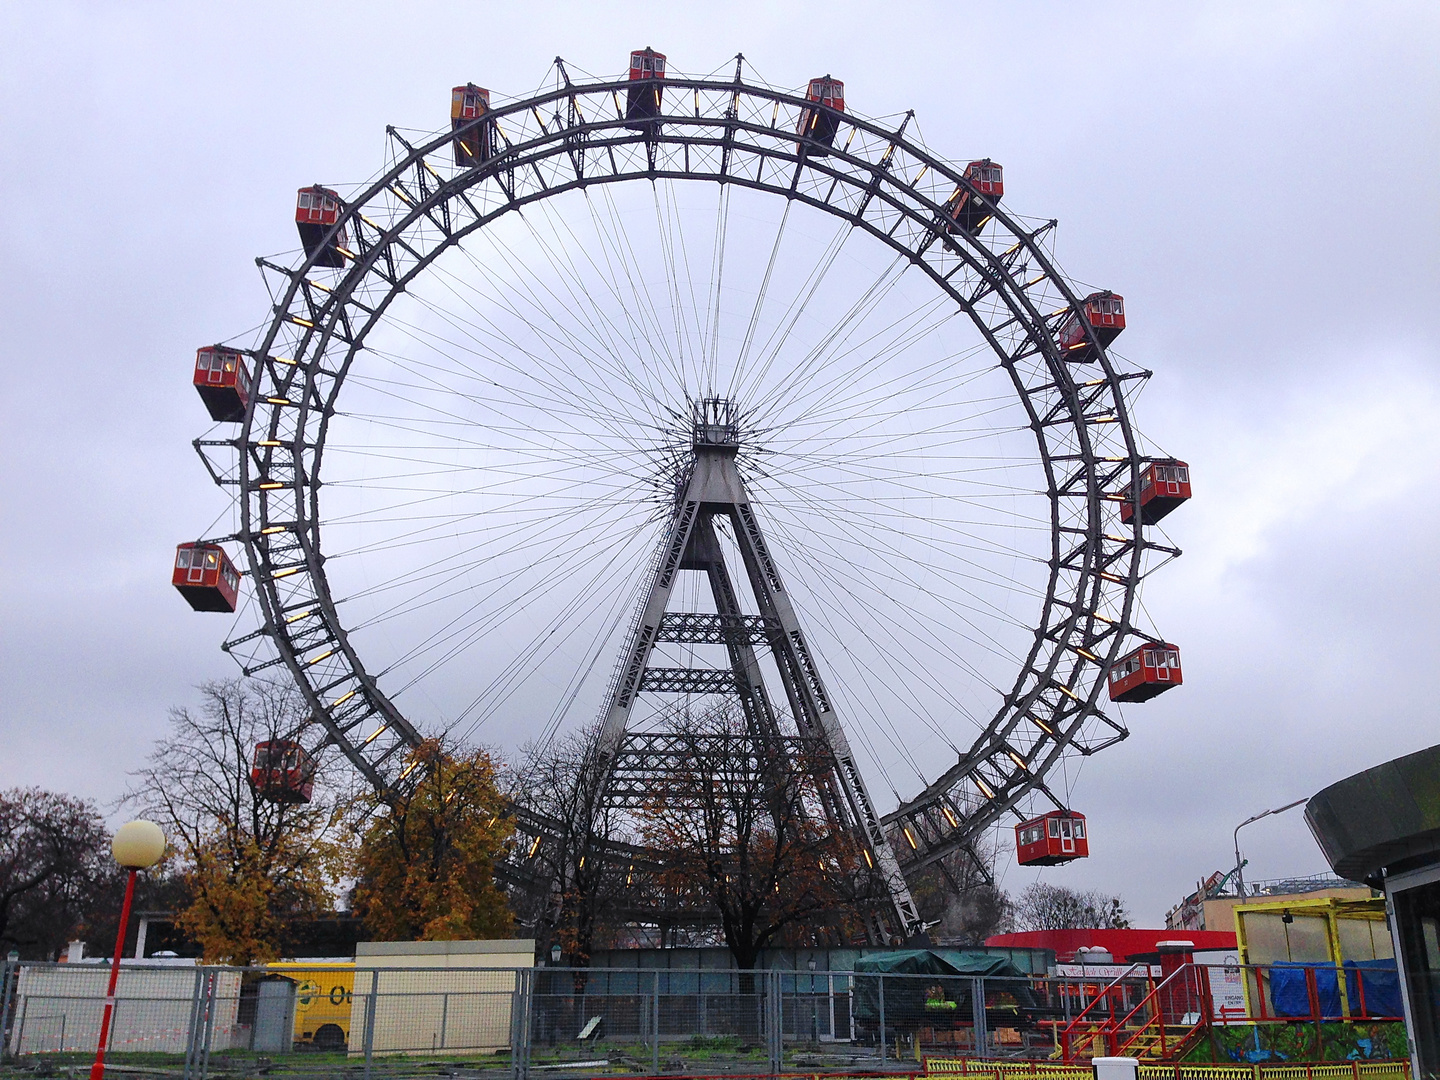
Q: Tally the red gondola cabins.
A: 12